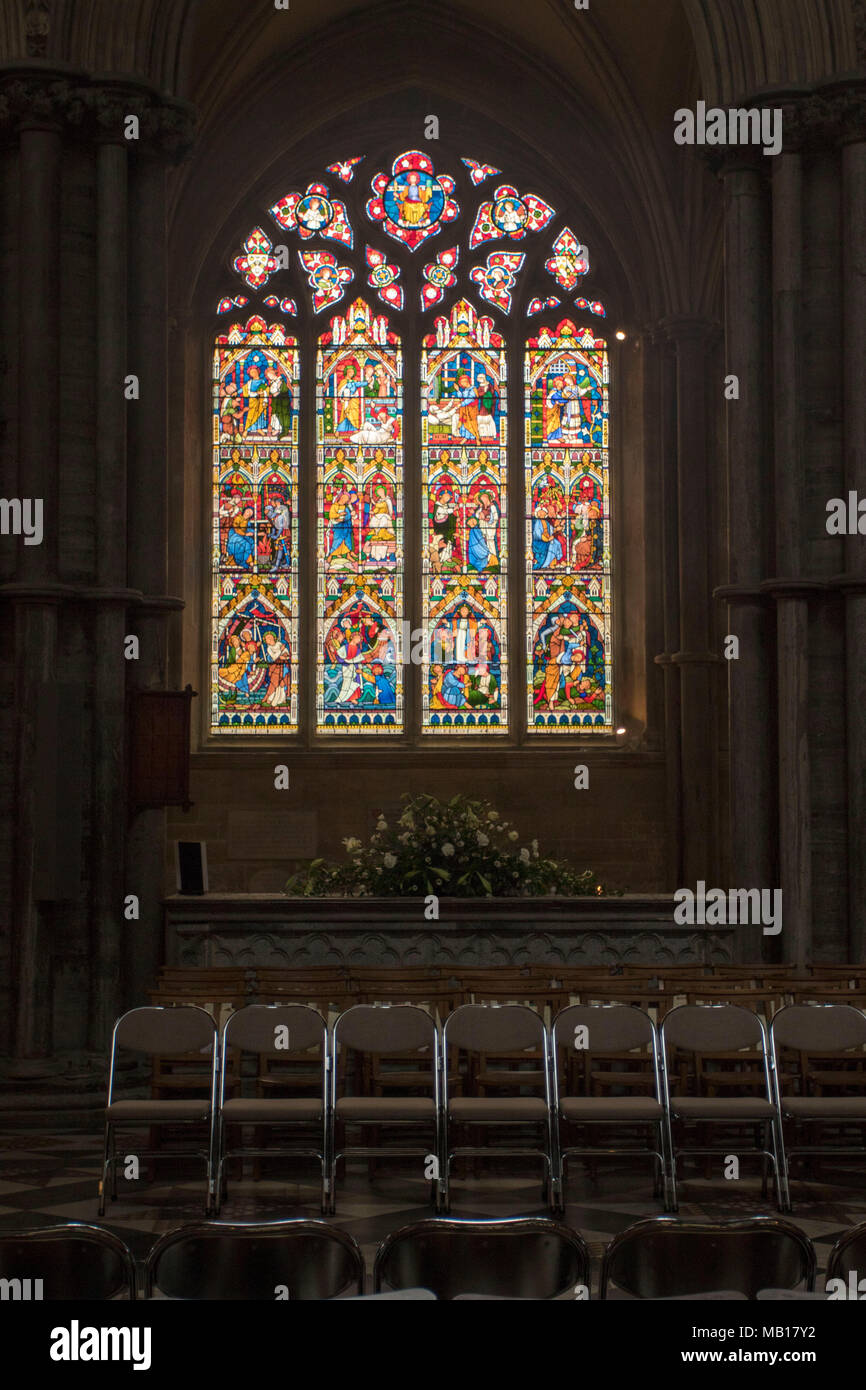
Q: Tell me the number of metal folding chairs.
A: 12